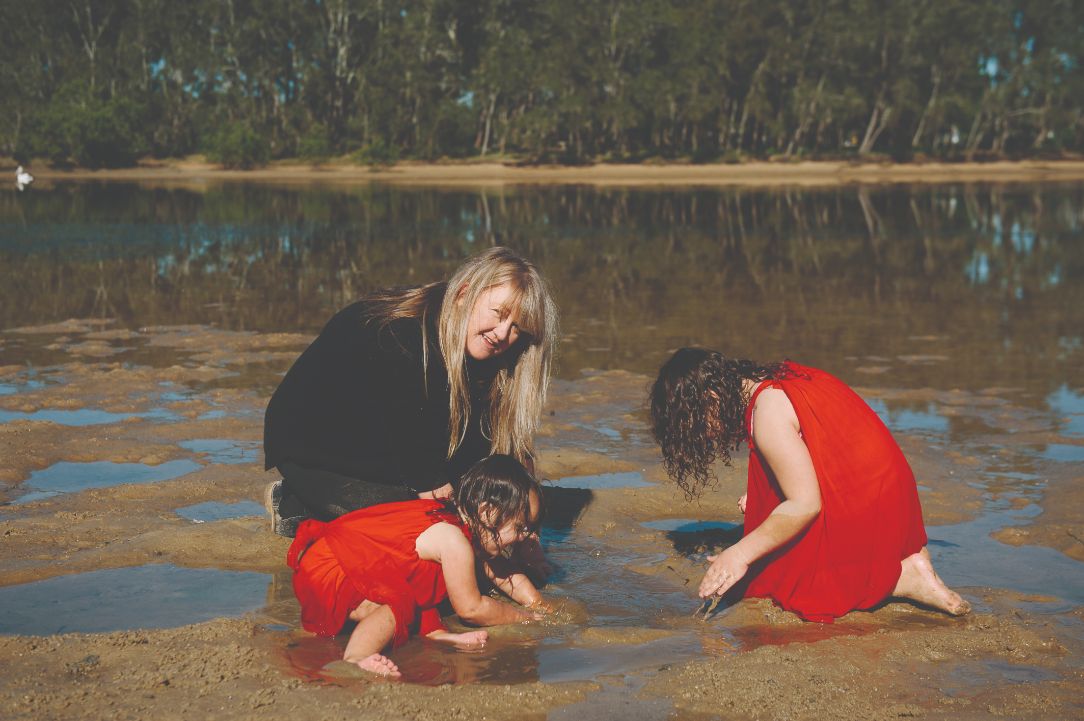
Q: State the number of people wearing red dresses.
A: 2